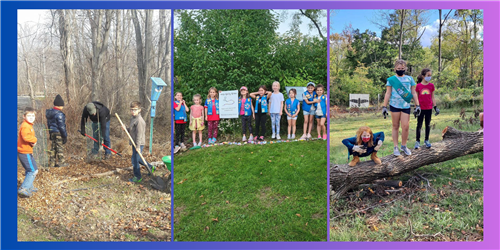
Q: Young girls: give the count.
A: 12